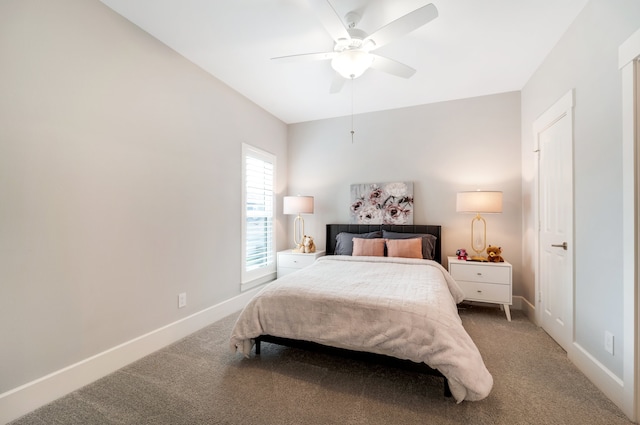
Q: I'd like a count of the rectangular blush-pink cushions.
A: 2